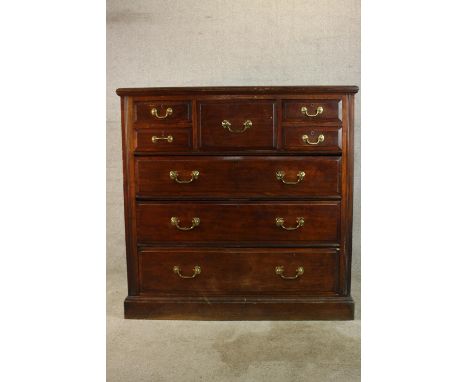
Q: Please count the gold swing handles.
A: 11